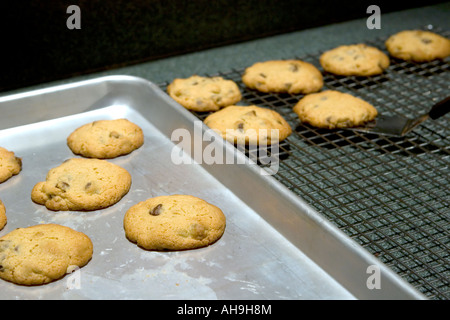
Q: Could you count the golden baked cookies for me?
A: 12